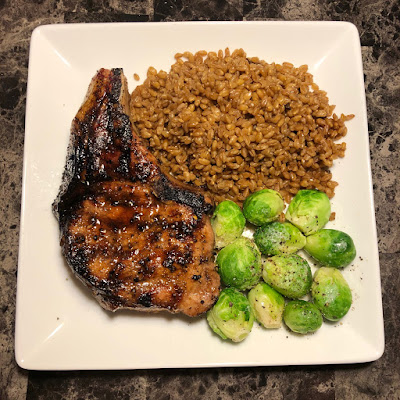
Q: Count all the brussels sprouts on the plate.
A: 11